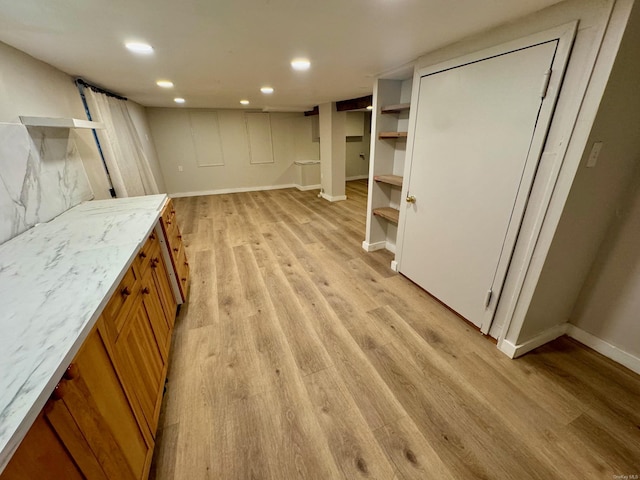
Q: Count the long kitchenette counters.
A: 1